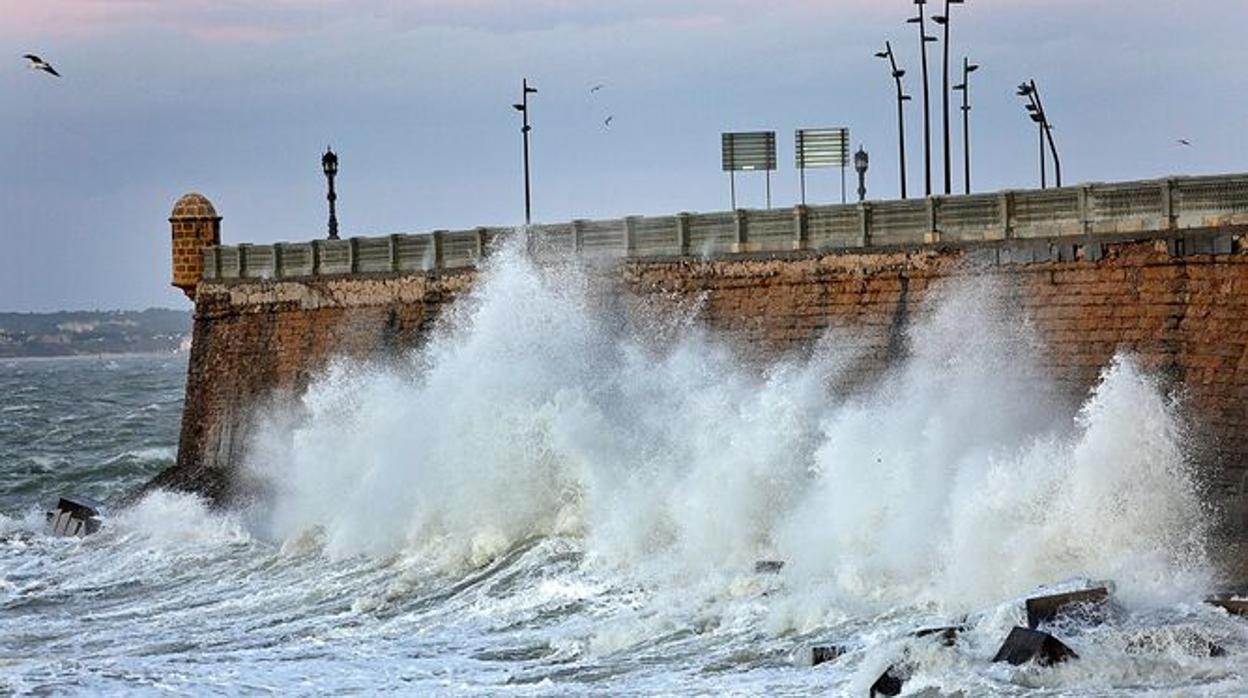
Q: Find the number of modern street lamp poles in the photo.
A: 7